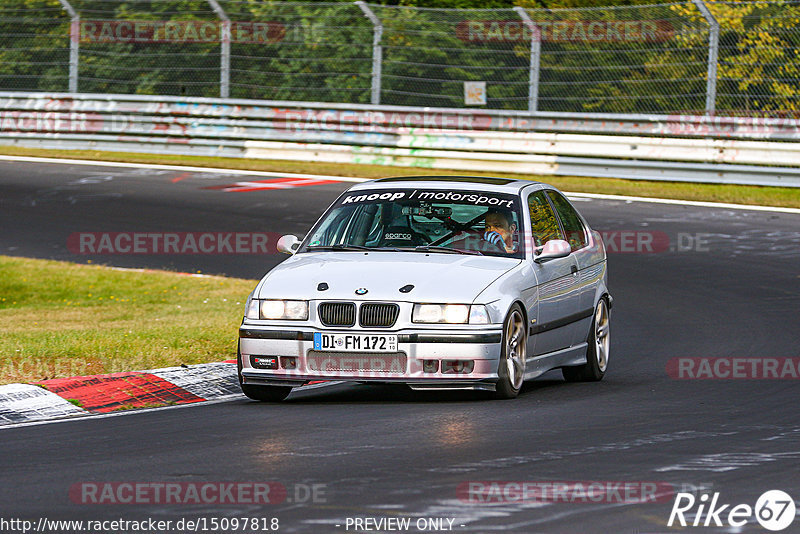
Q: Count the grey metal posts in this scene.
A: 5